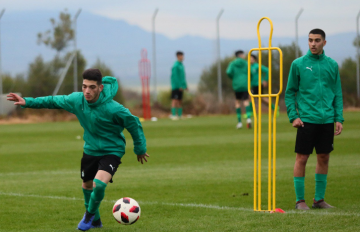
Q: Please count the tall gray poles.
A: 6